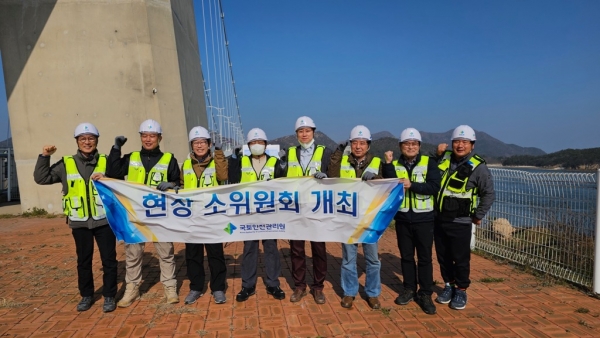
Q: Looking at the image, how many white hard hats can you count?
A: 8